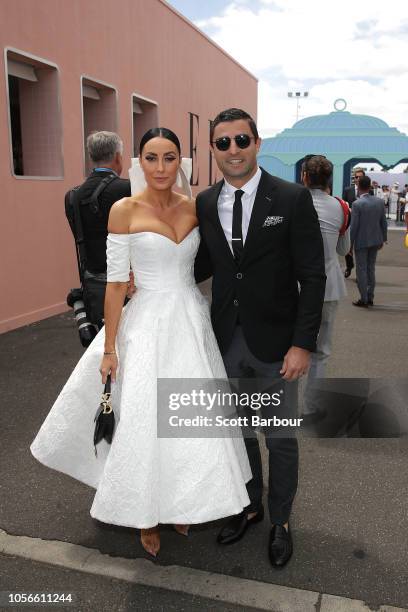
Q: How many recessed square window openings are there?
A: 3